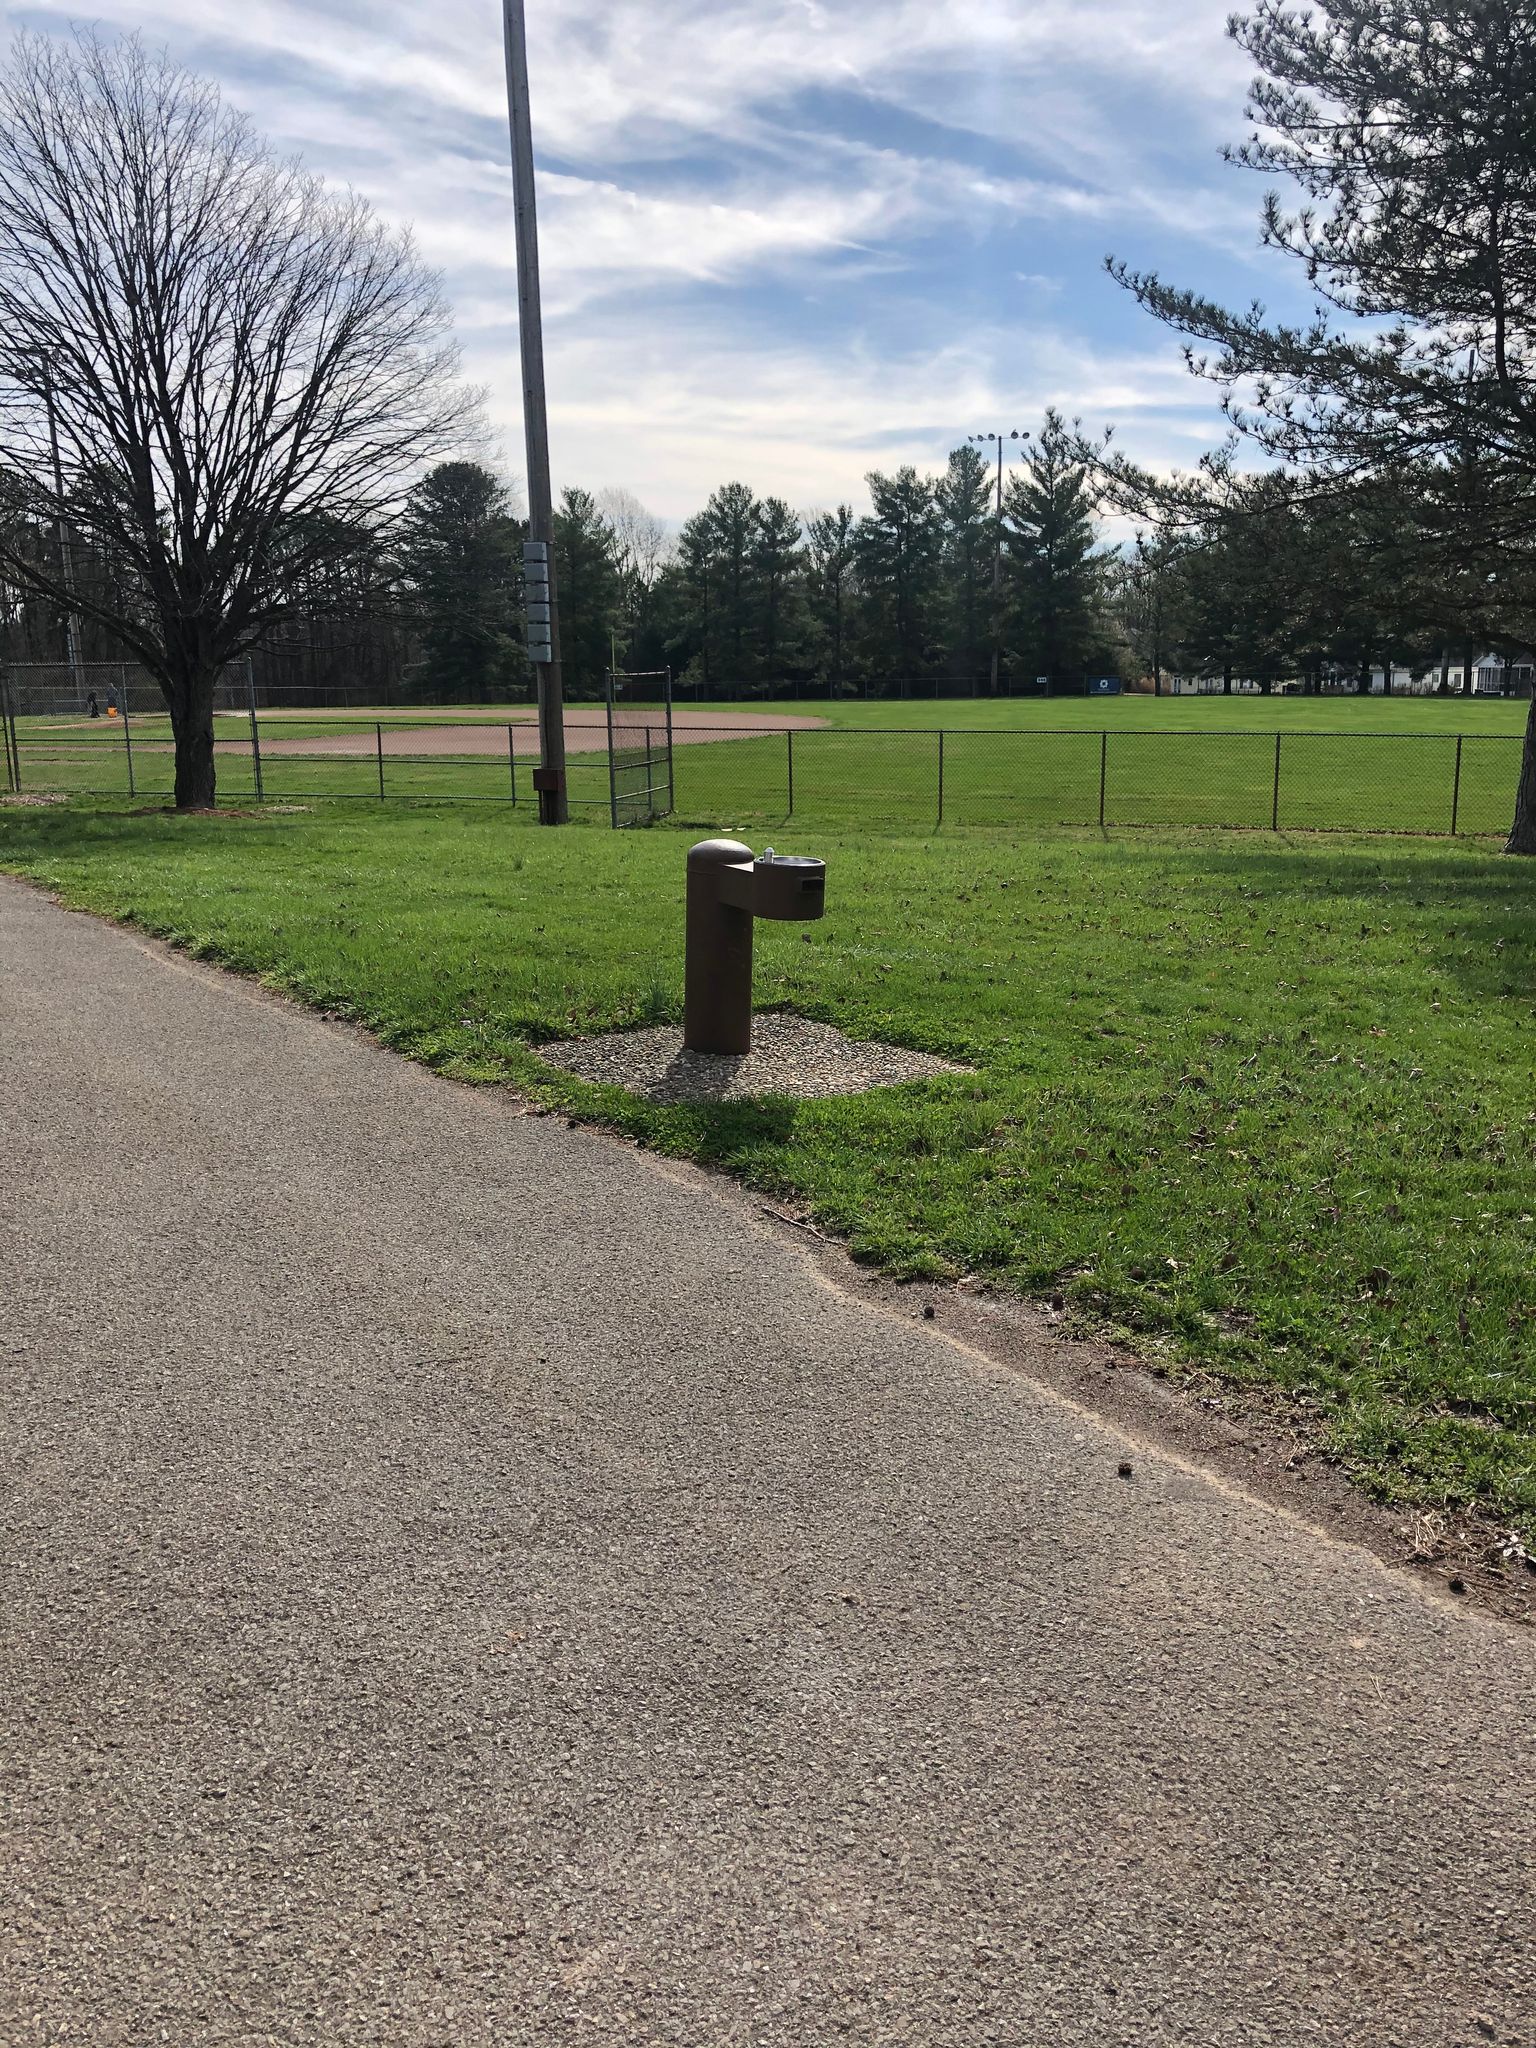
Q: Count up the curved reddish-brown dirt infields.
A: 1